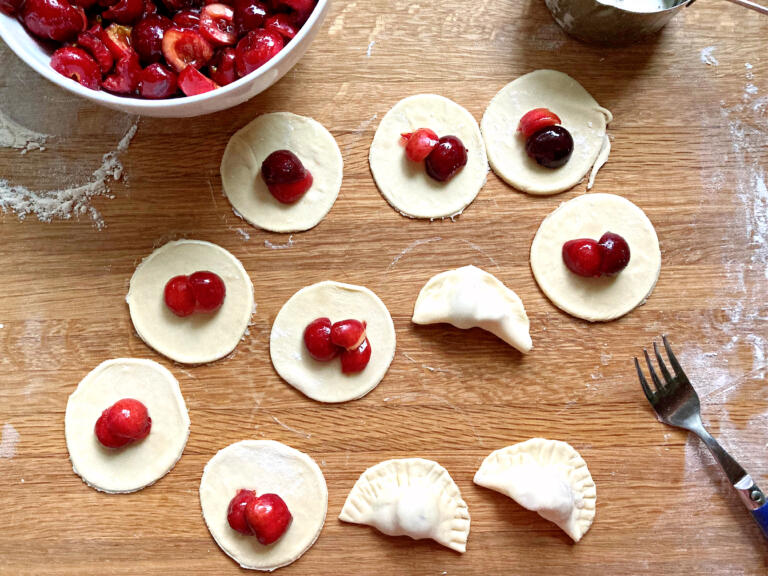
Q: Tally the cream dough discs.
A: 8